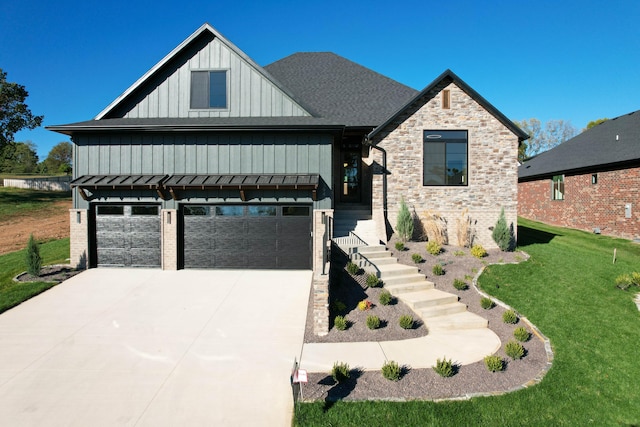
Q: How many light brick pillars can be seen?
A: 3